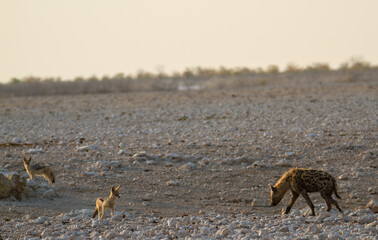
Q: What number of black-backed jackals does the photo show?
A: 2